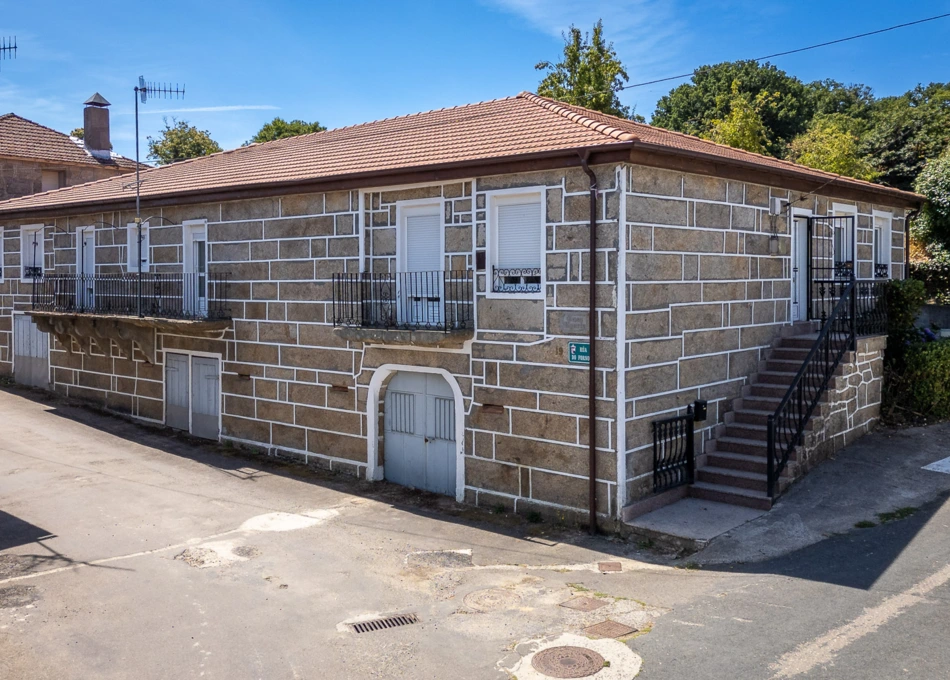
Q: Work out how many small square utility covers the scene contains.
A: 3